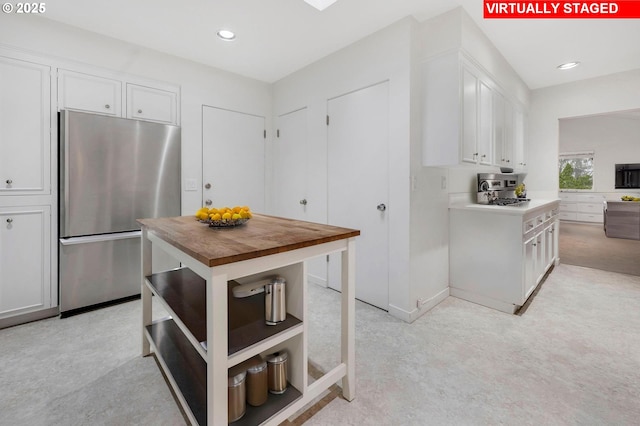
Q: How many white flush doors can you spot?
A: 3